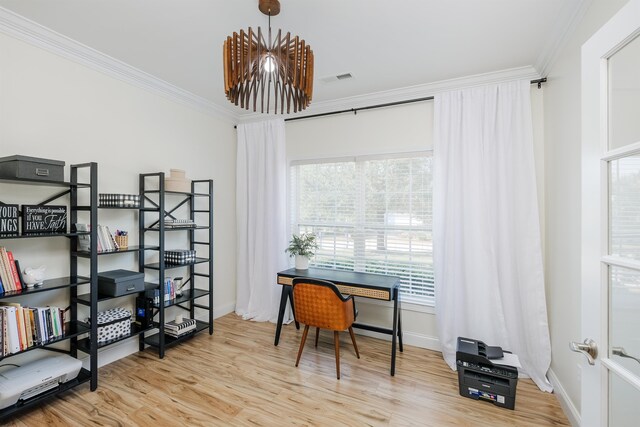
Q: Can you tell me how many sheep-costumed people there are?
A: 0